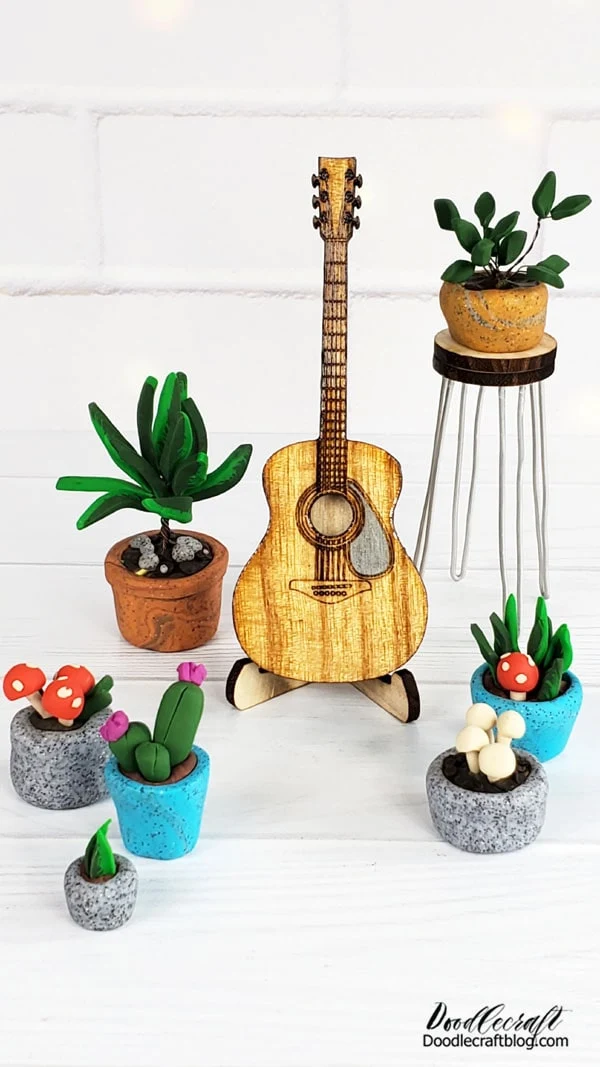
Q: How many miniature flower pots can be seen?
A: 7